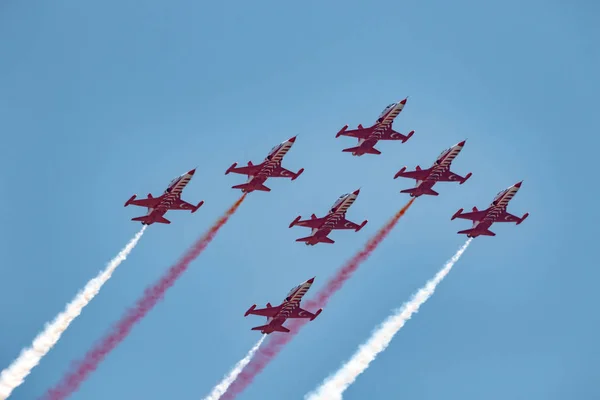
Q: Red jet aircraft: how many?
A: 7